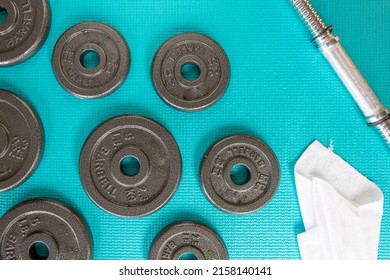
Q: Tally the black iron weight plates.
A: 8